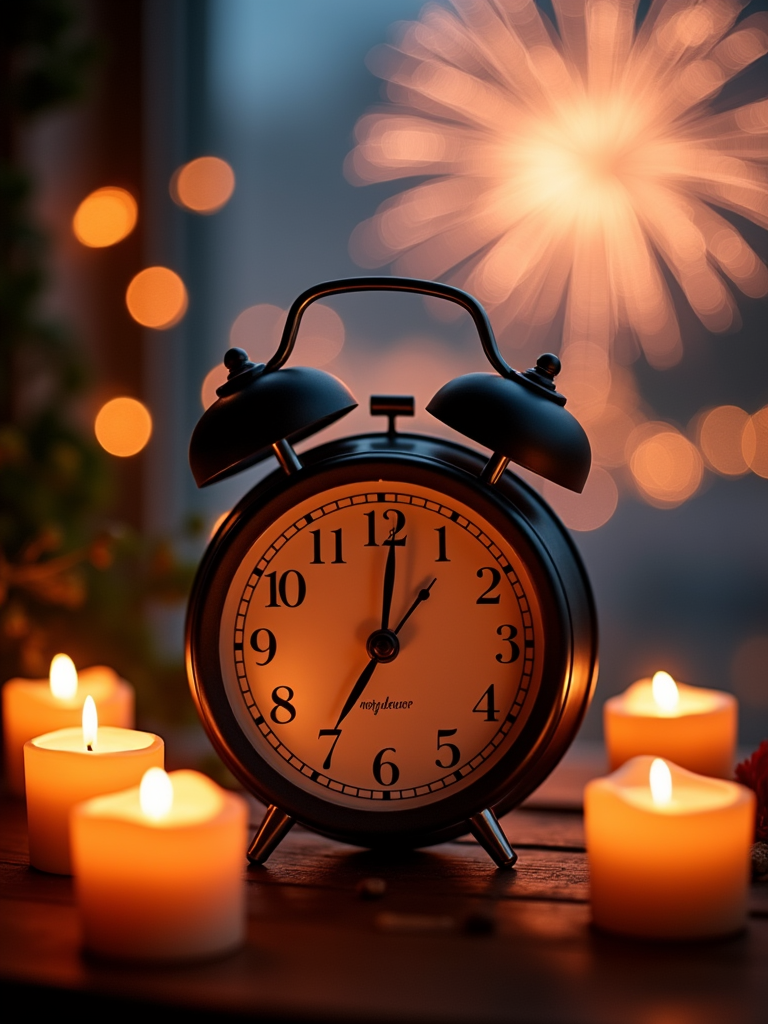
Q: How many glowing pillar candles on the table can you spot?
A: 5